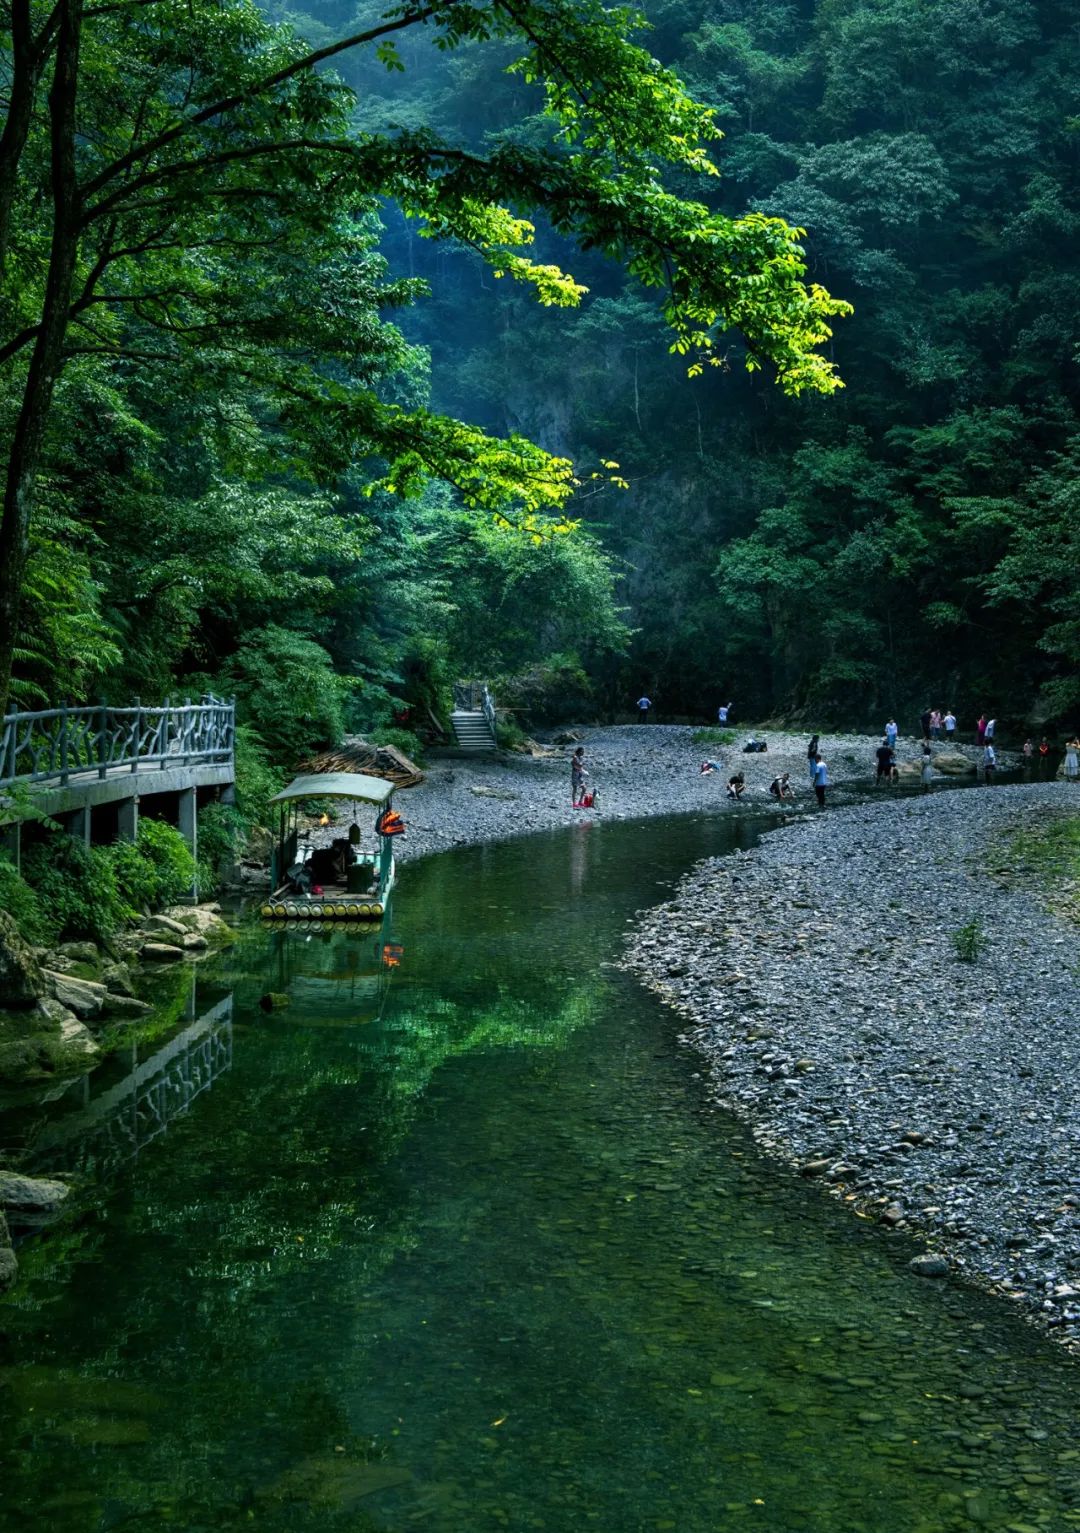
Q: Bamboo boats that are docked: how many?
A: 1